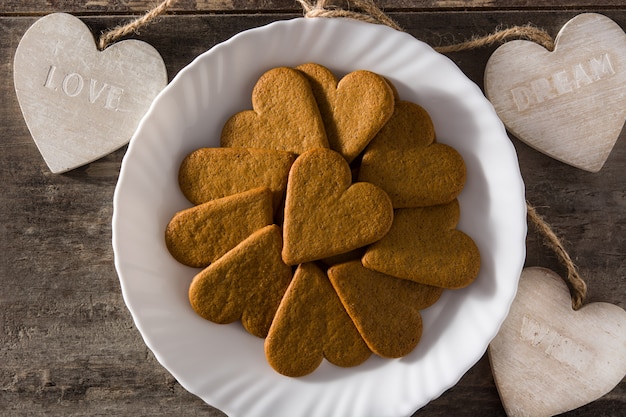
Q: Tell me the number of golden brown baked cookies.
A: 10